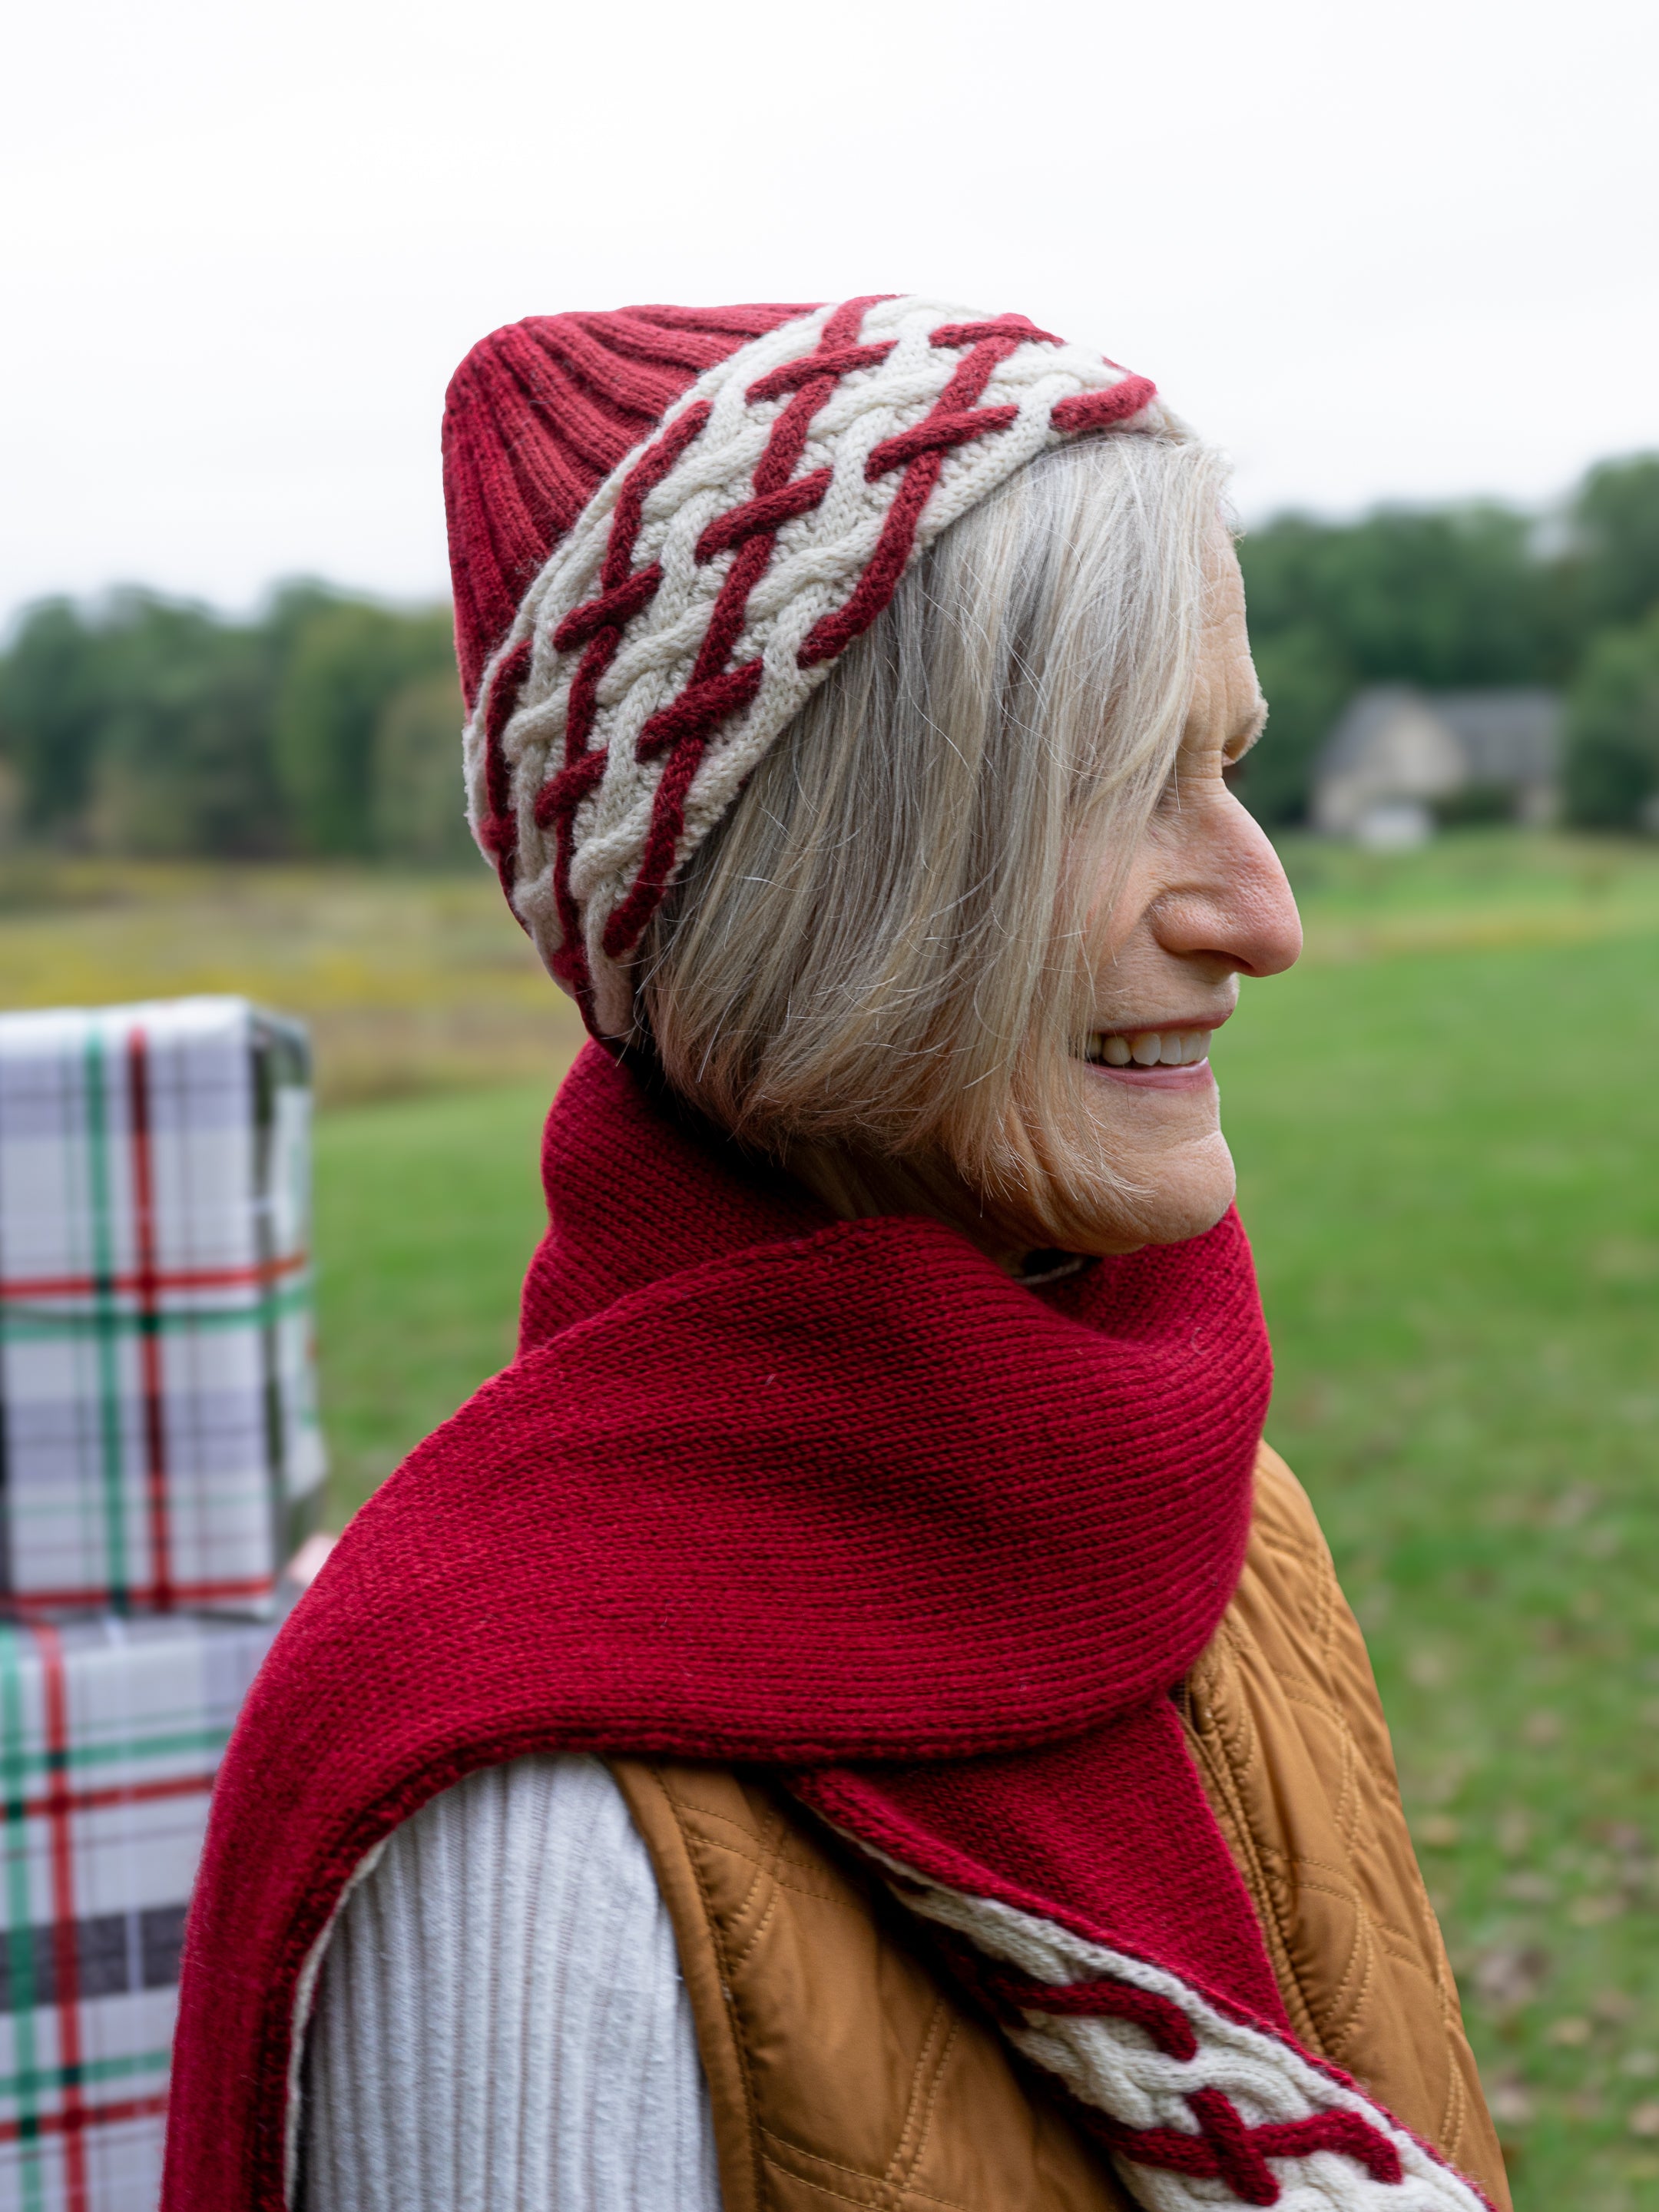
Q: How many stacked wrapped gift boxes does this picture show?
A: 2